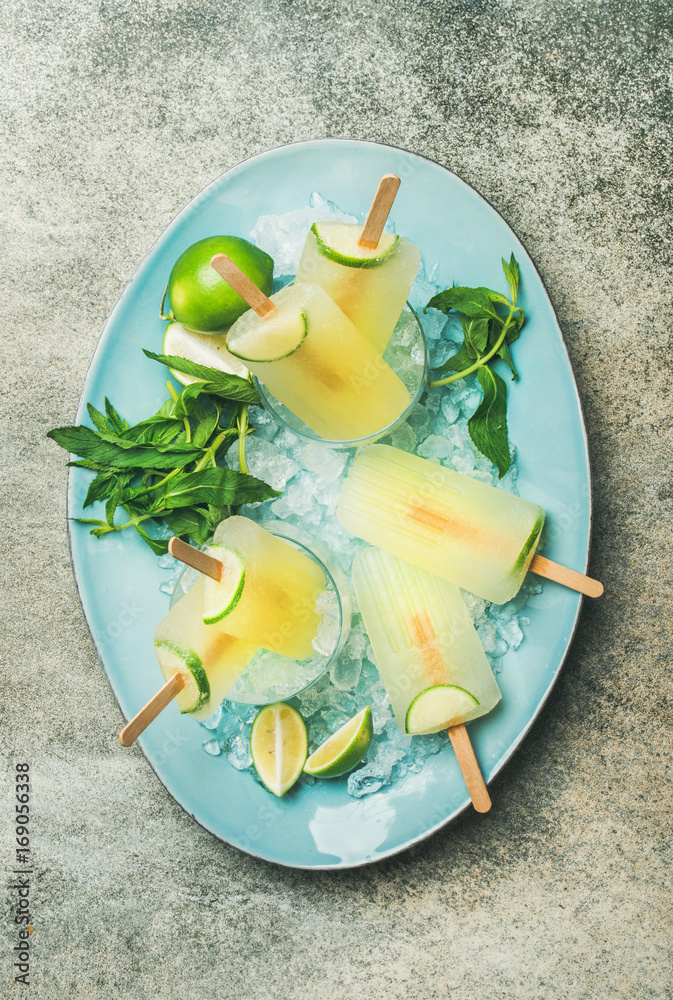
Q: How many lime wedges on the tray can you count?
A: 2